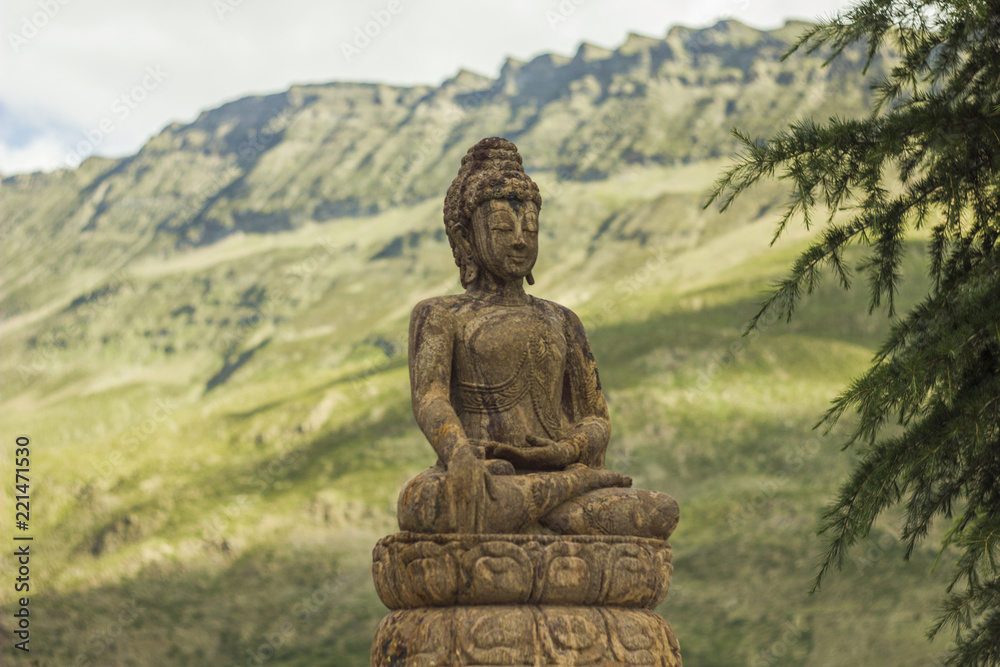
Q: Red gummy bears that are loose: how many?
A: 0